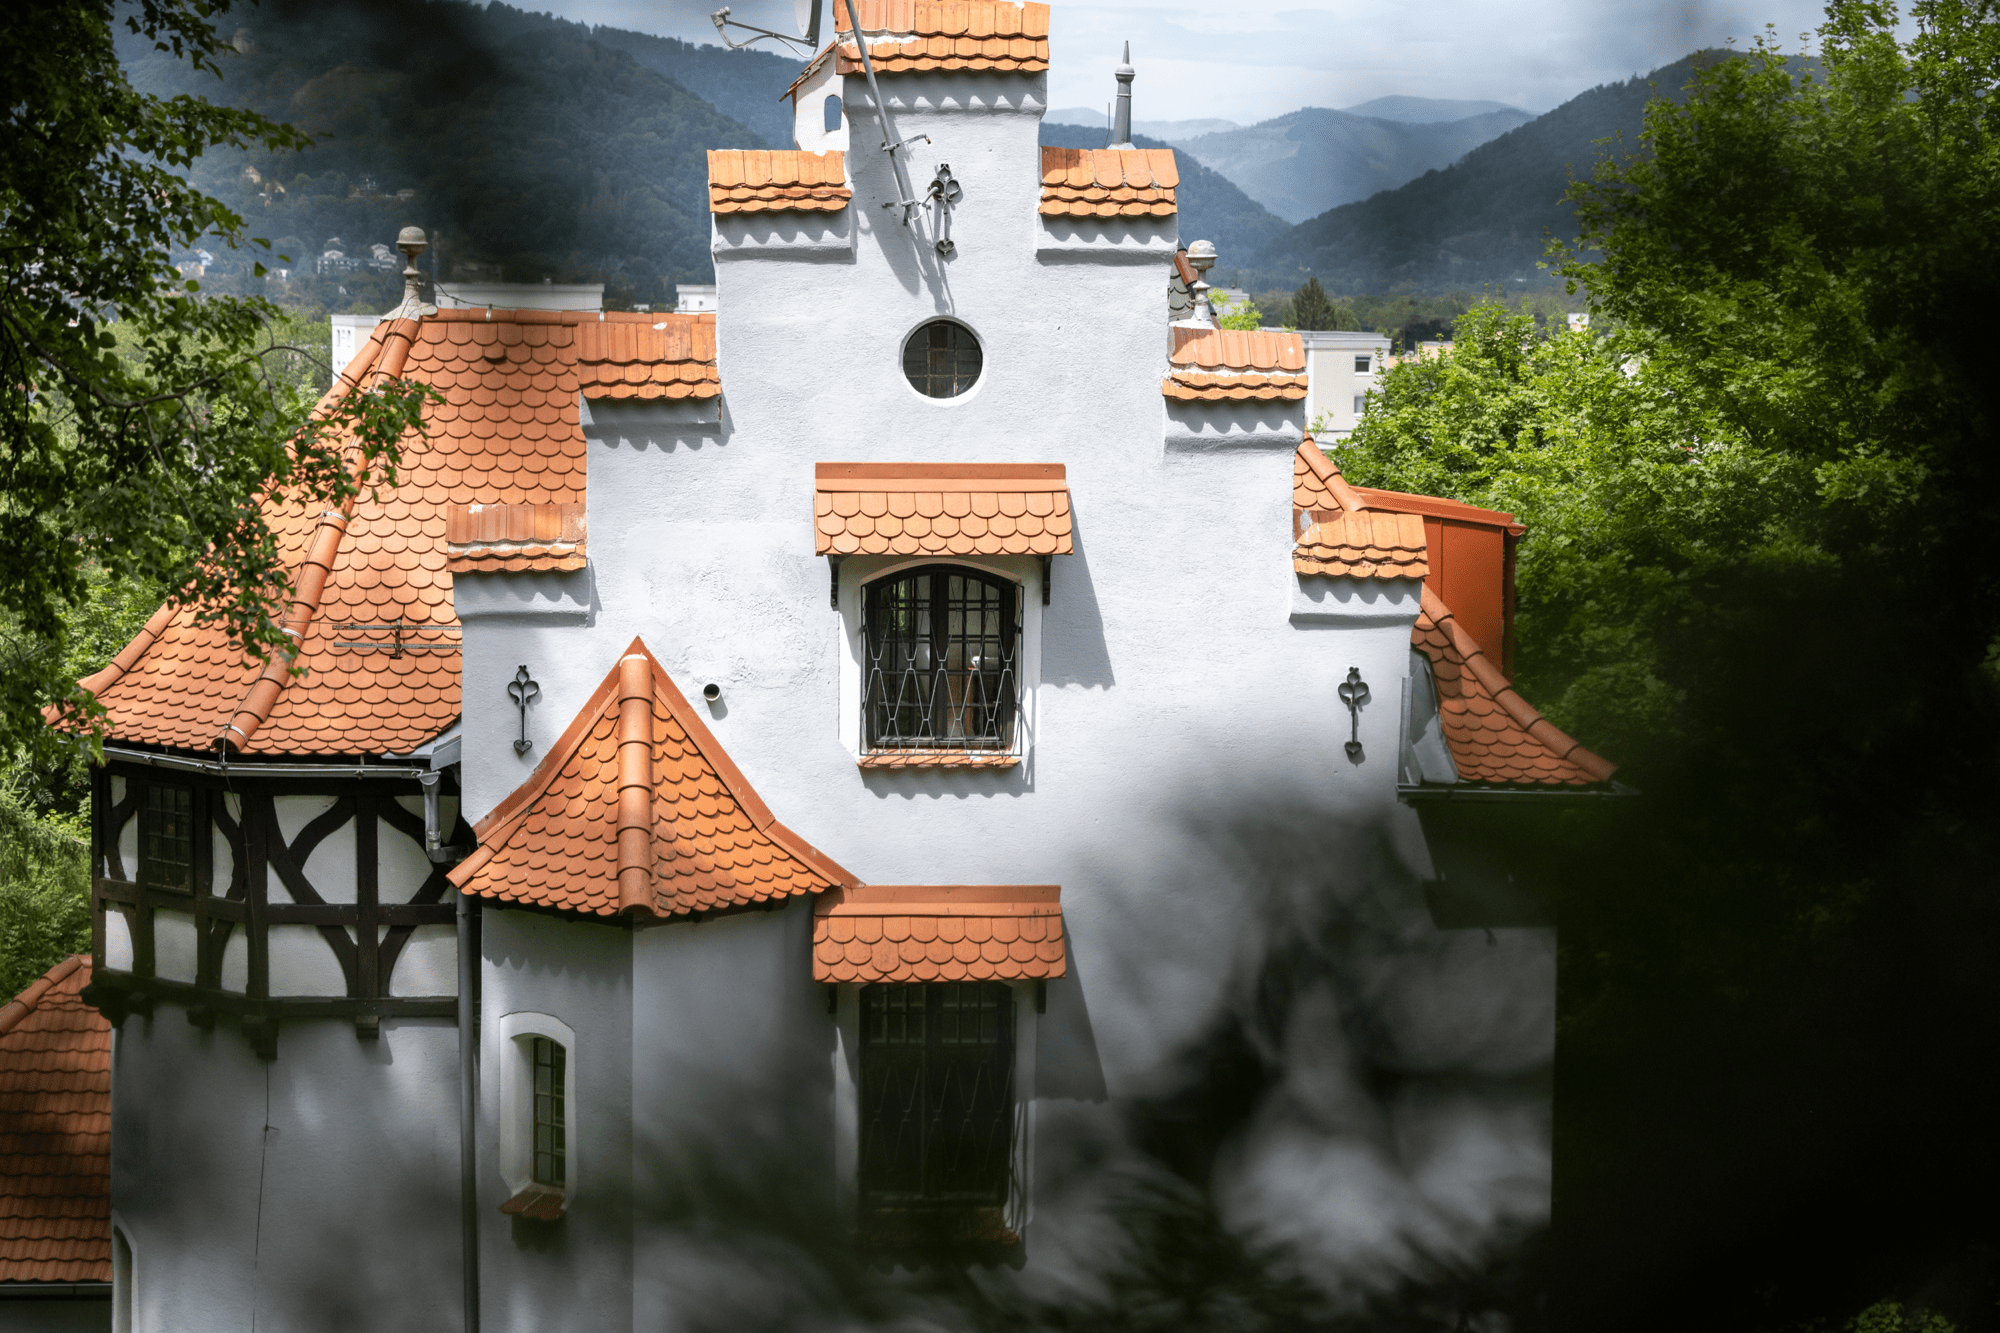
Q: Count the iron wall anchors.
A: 3